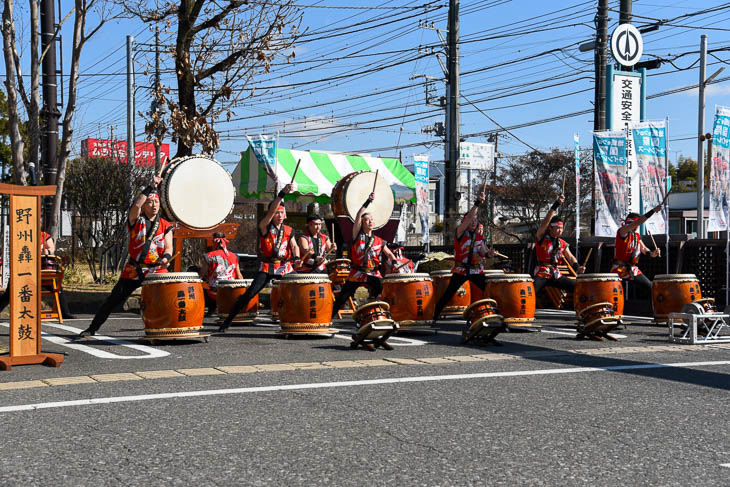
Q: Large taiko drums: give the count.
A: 2